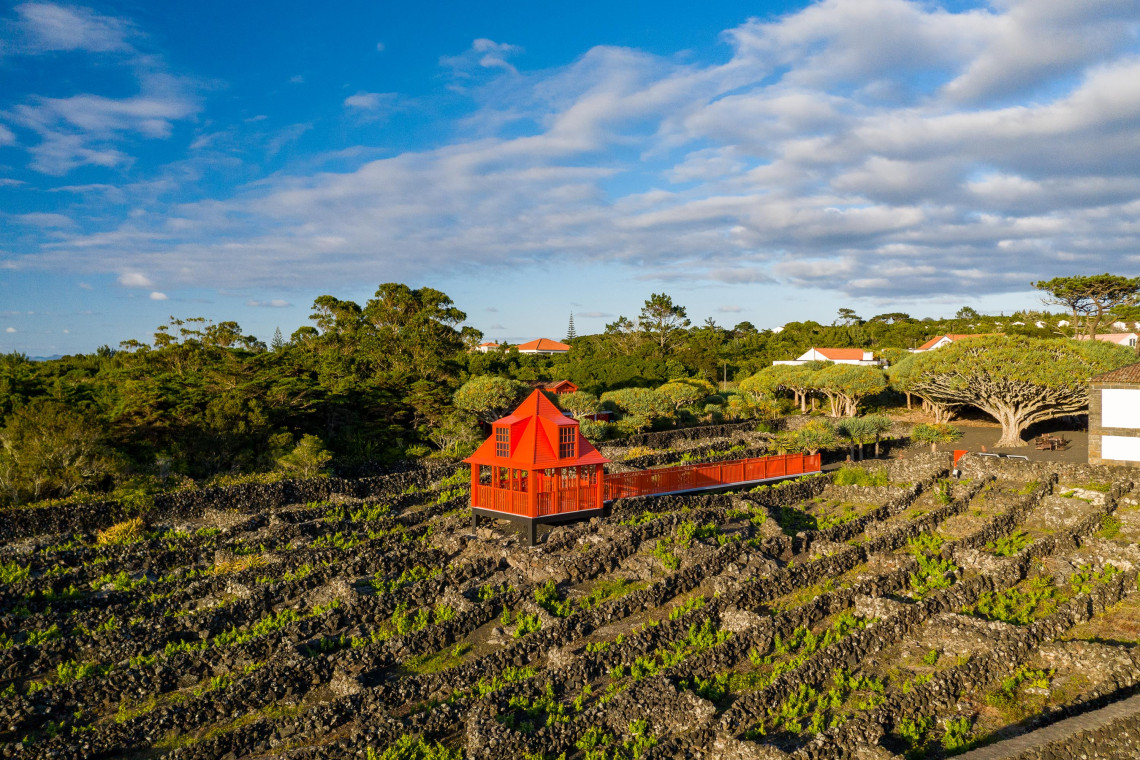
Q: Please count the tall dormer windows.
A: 2